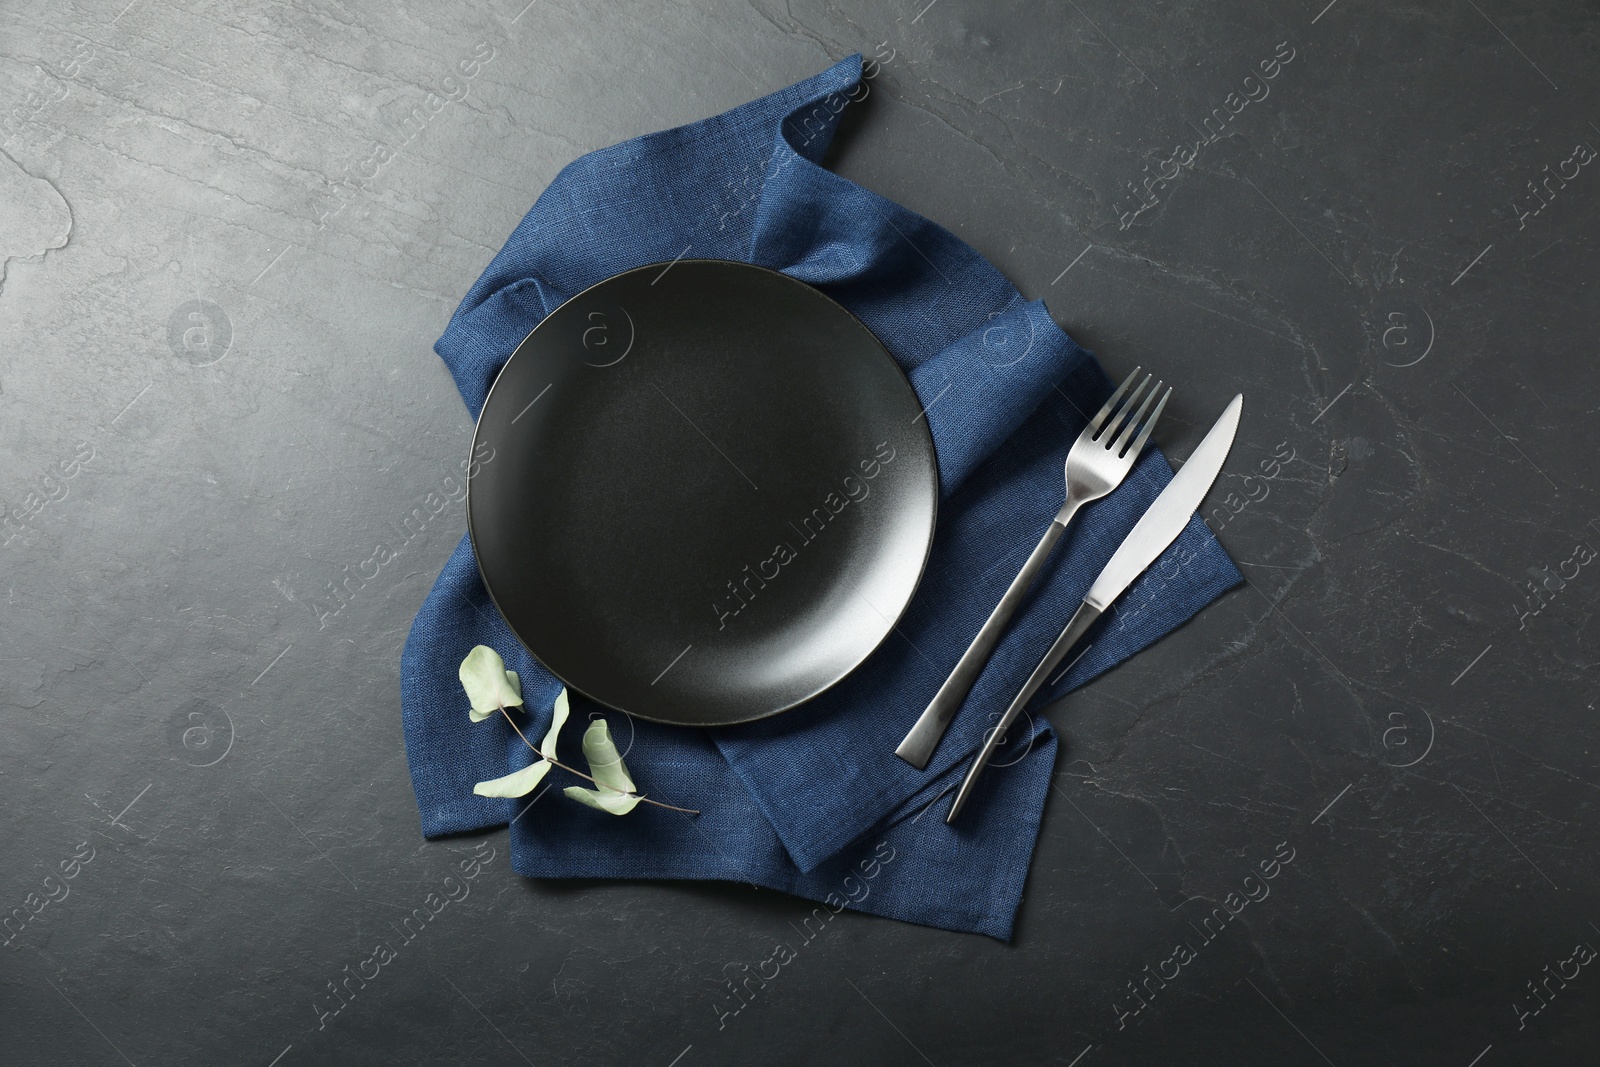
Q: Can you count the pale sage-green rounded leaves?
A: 6